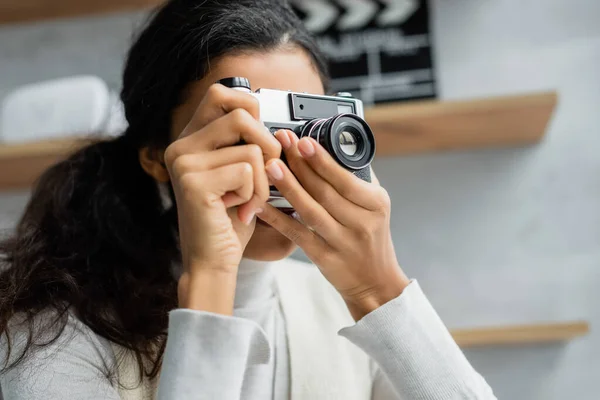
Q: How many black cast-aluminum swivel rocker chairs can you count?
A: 0